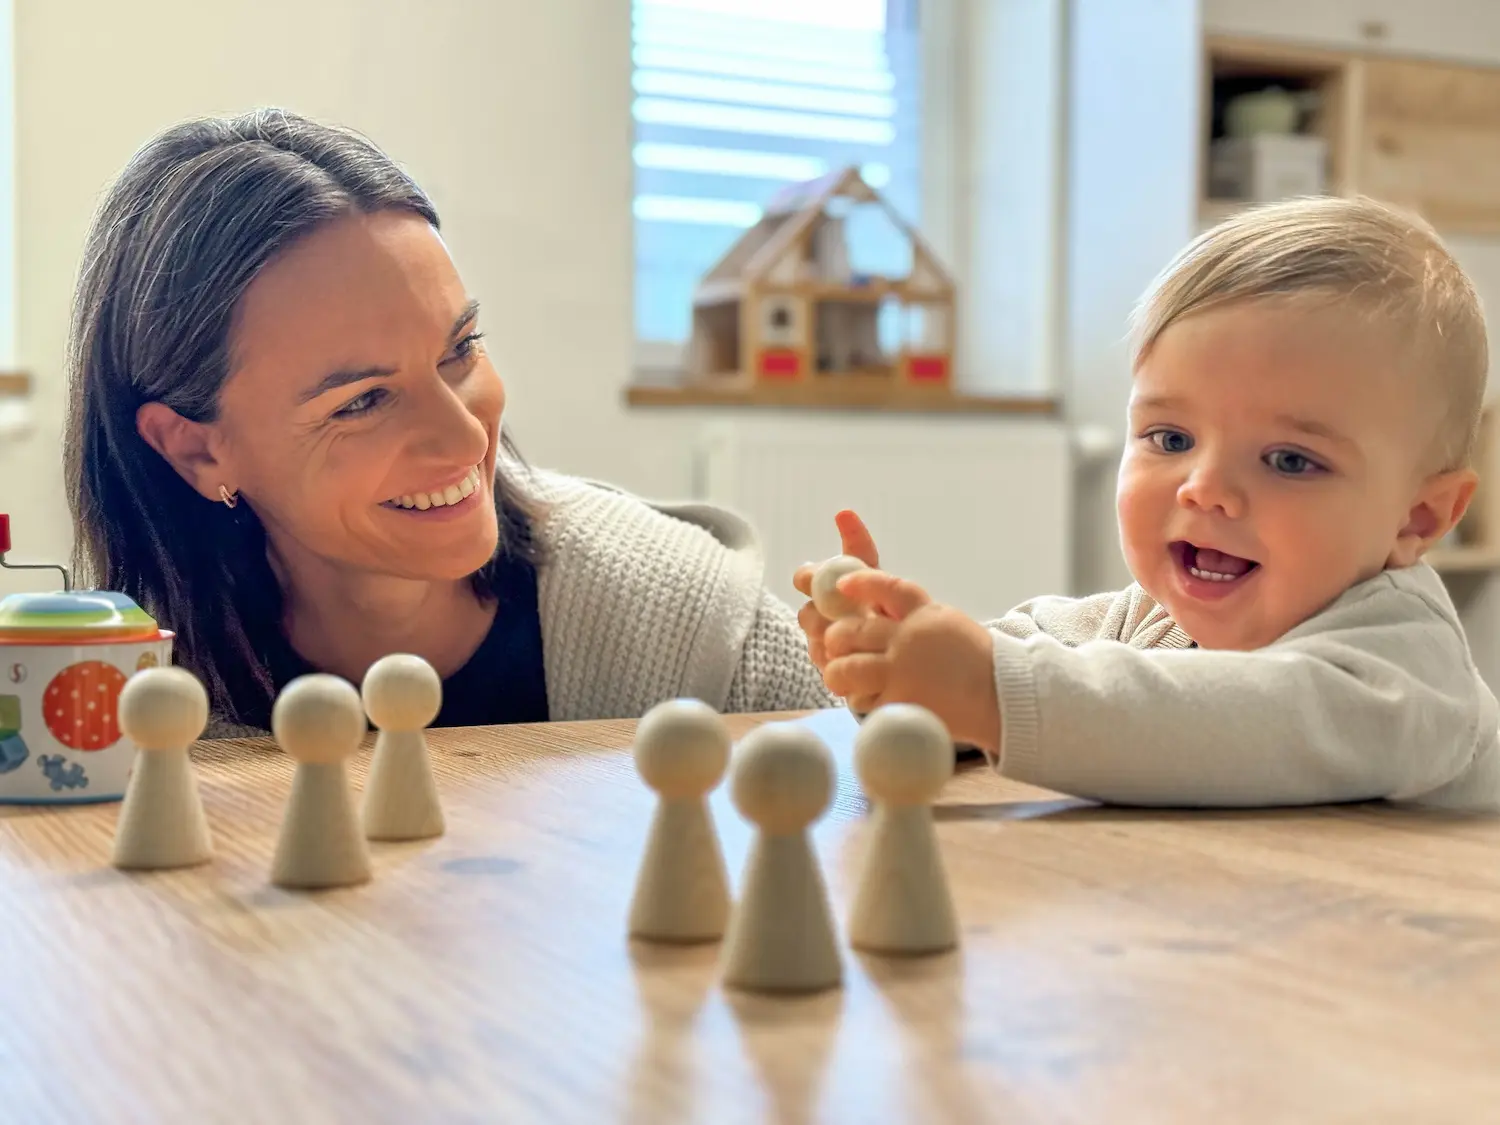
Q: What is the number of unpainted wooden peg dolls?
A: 7